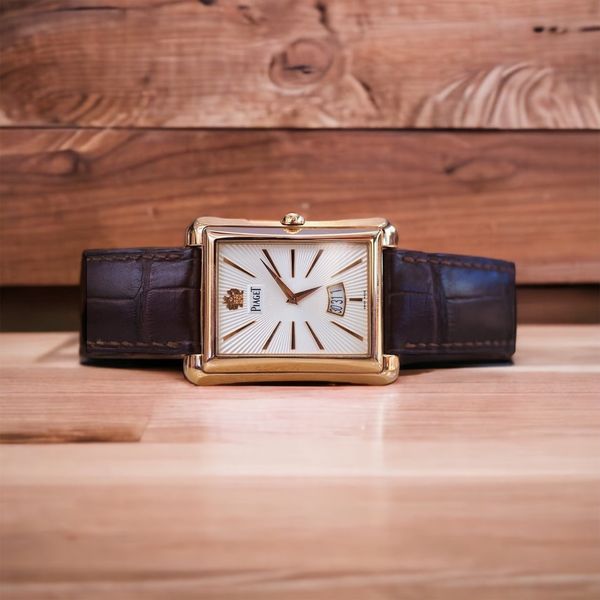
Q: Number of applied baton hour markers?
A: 11